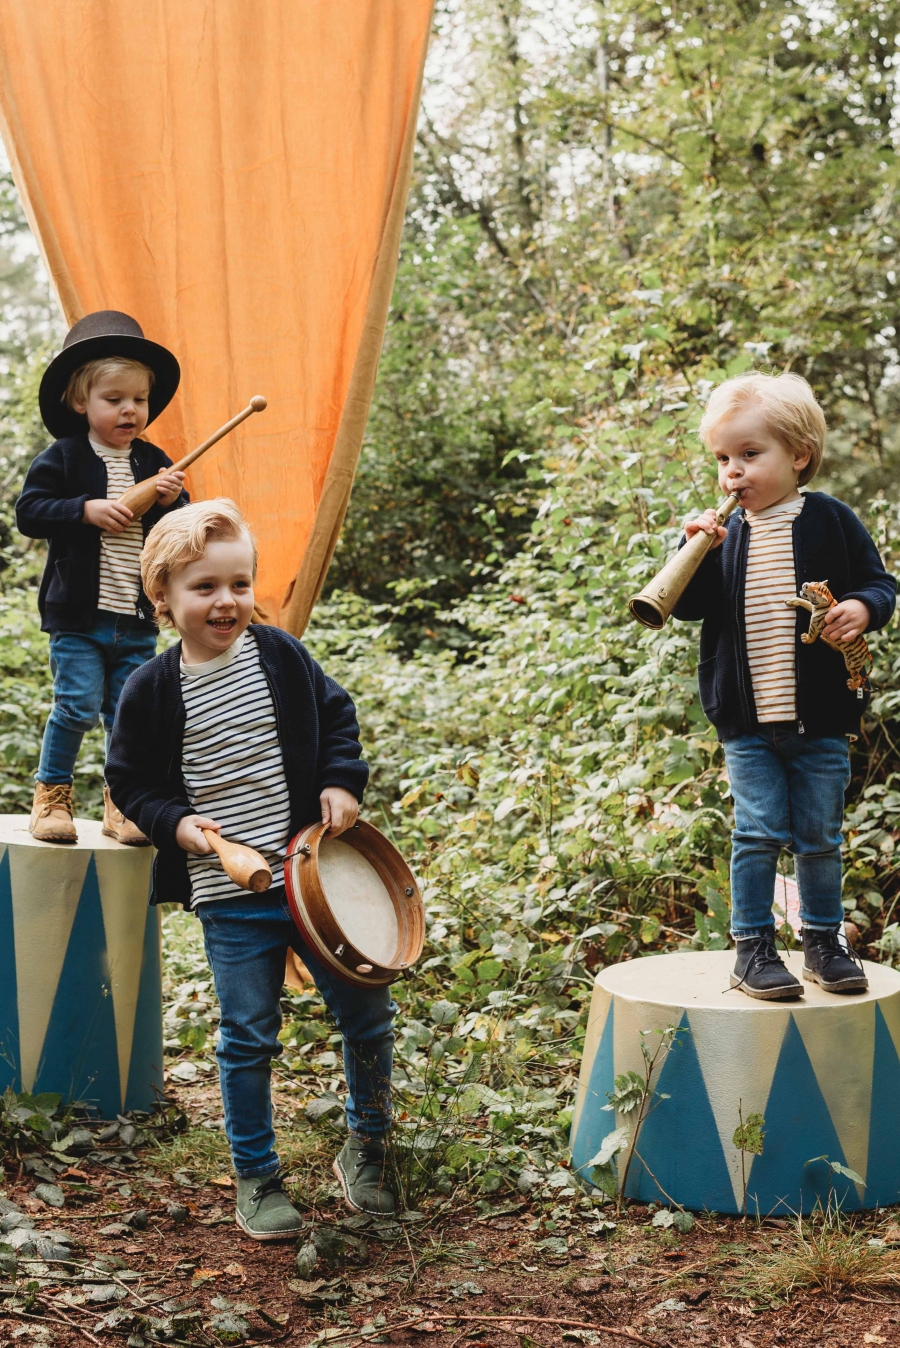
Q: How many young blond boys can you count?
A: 3